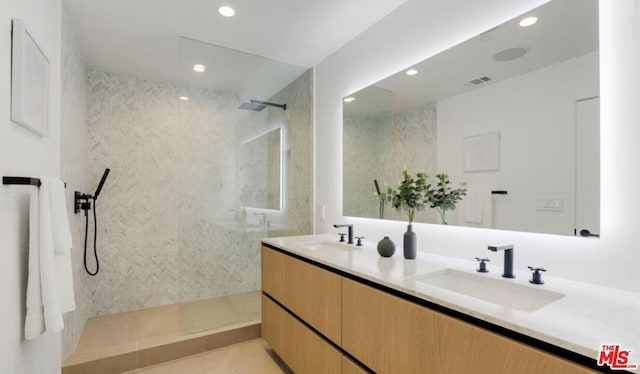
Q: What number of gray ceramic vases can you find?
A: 2